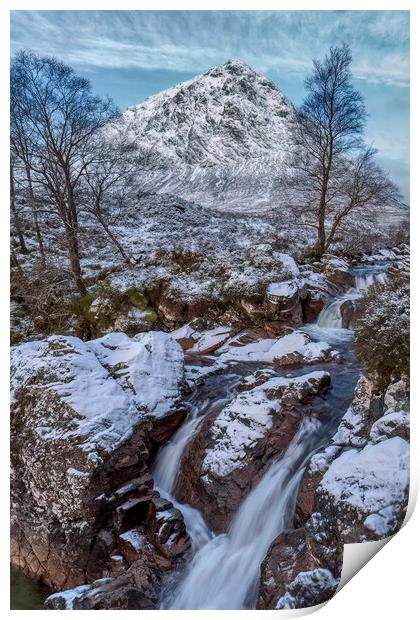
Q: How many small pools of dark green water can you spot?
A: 1